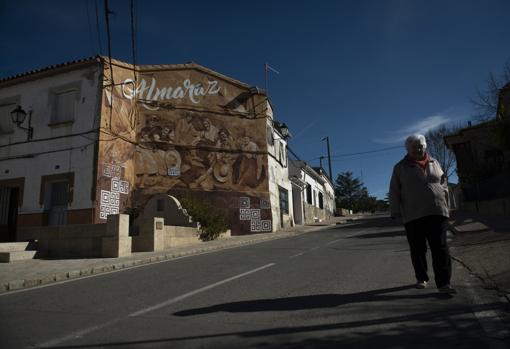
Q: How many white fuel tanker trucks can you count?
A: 0